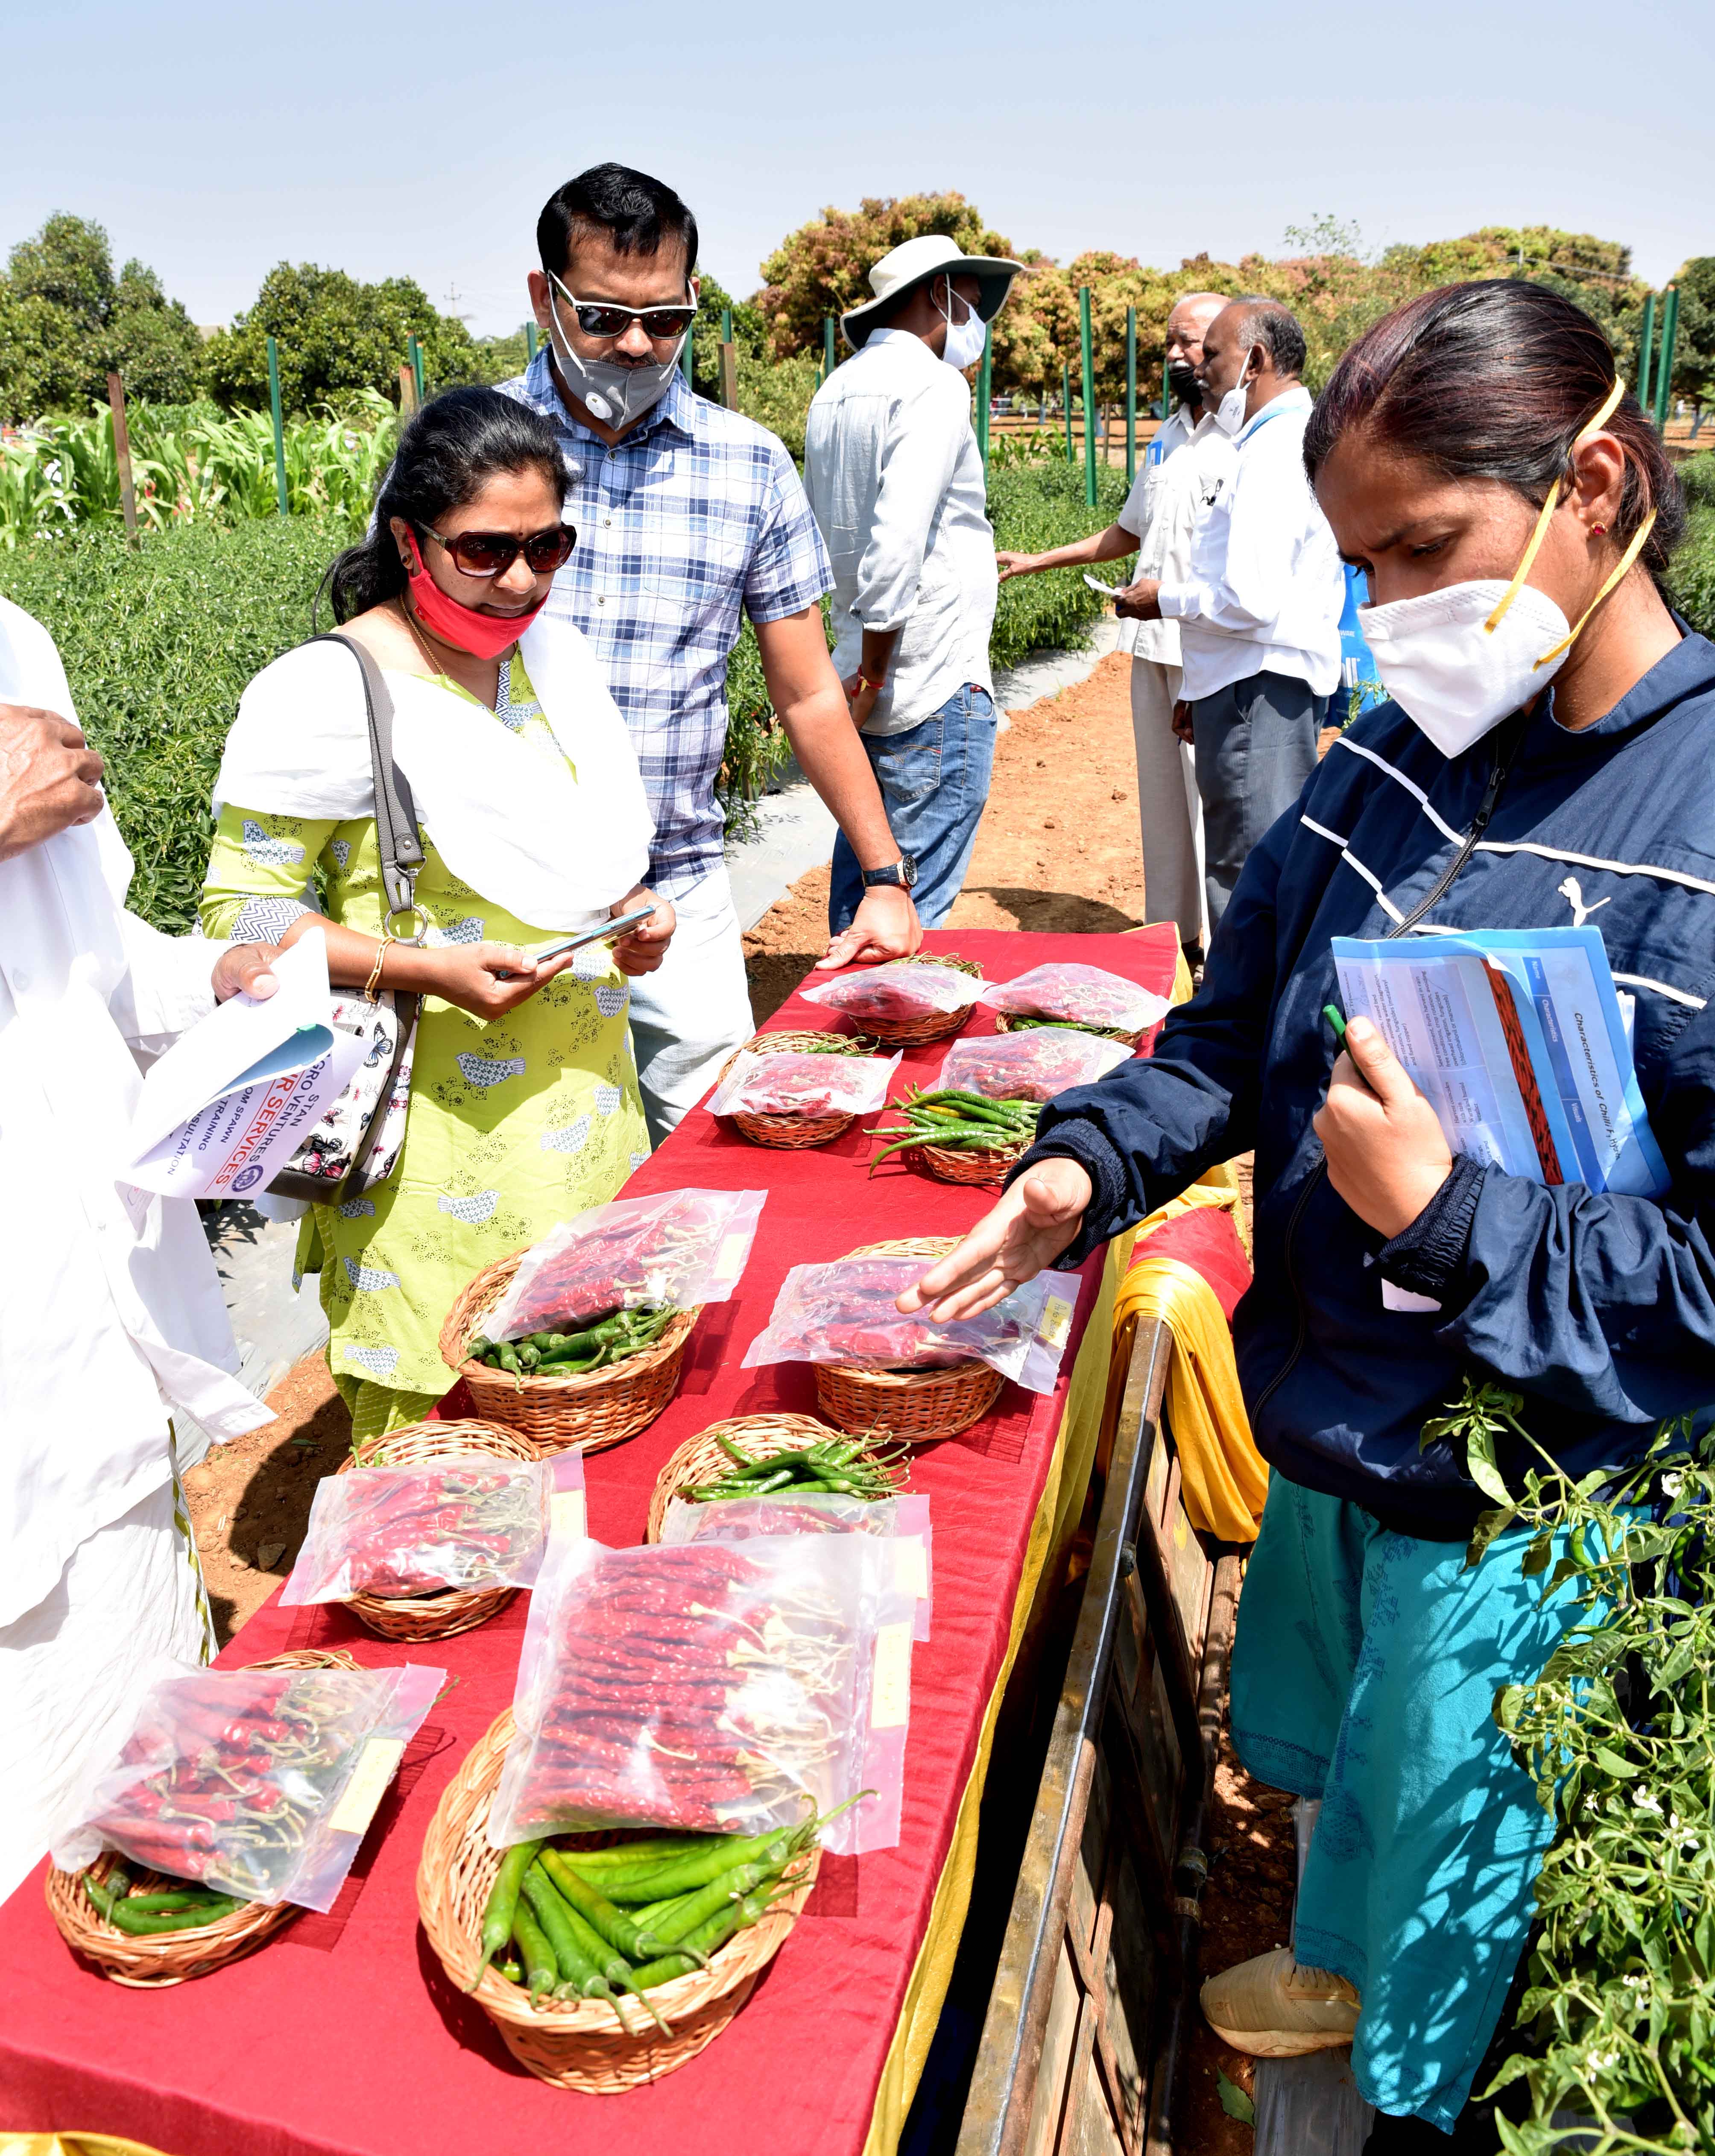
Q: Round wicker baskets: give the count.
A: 10